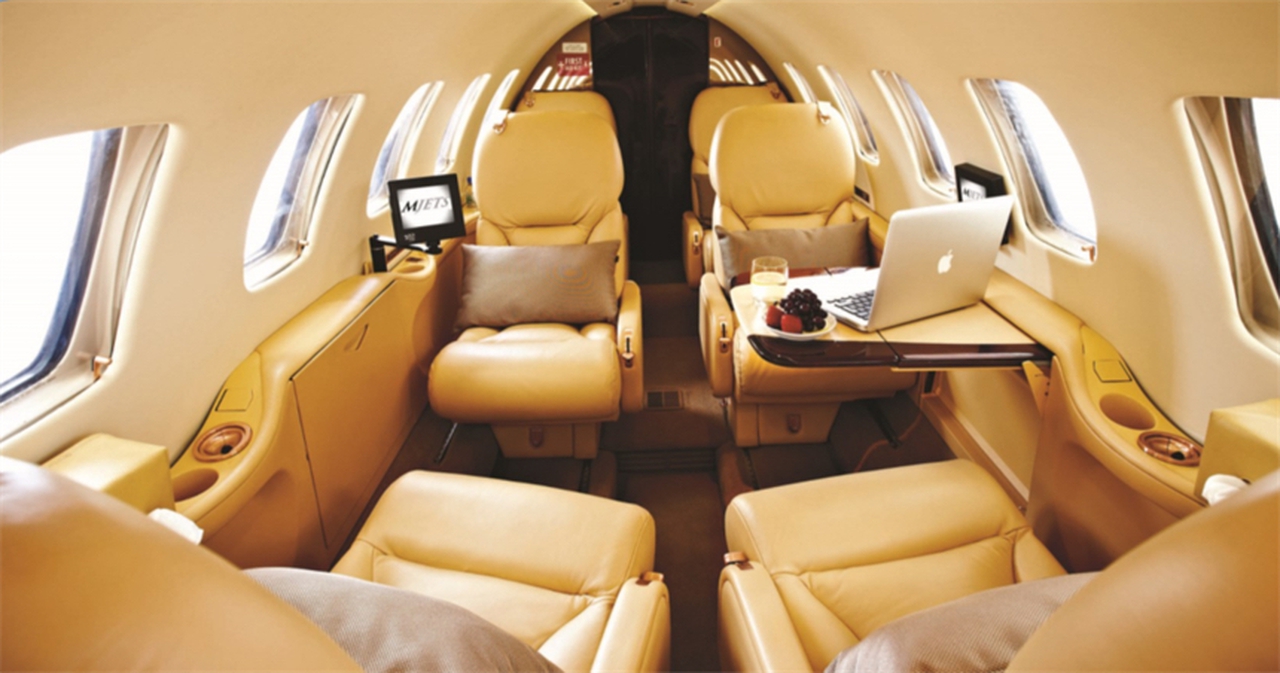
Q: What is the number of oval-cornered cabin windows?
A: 10